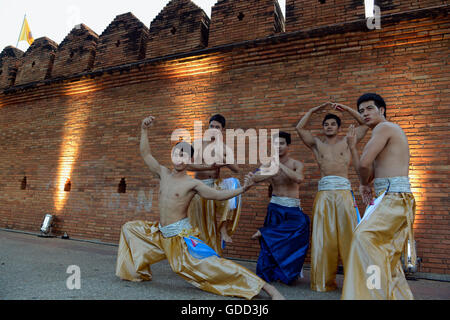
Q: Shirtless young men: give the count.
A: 5